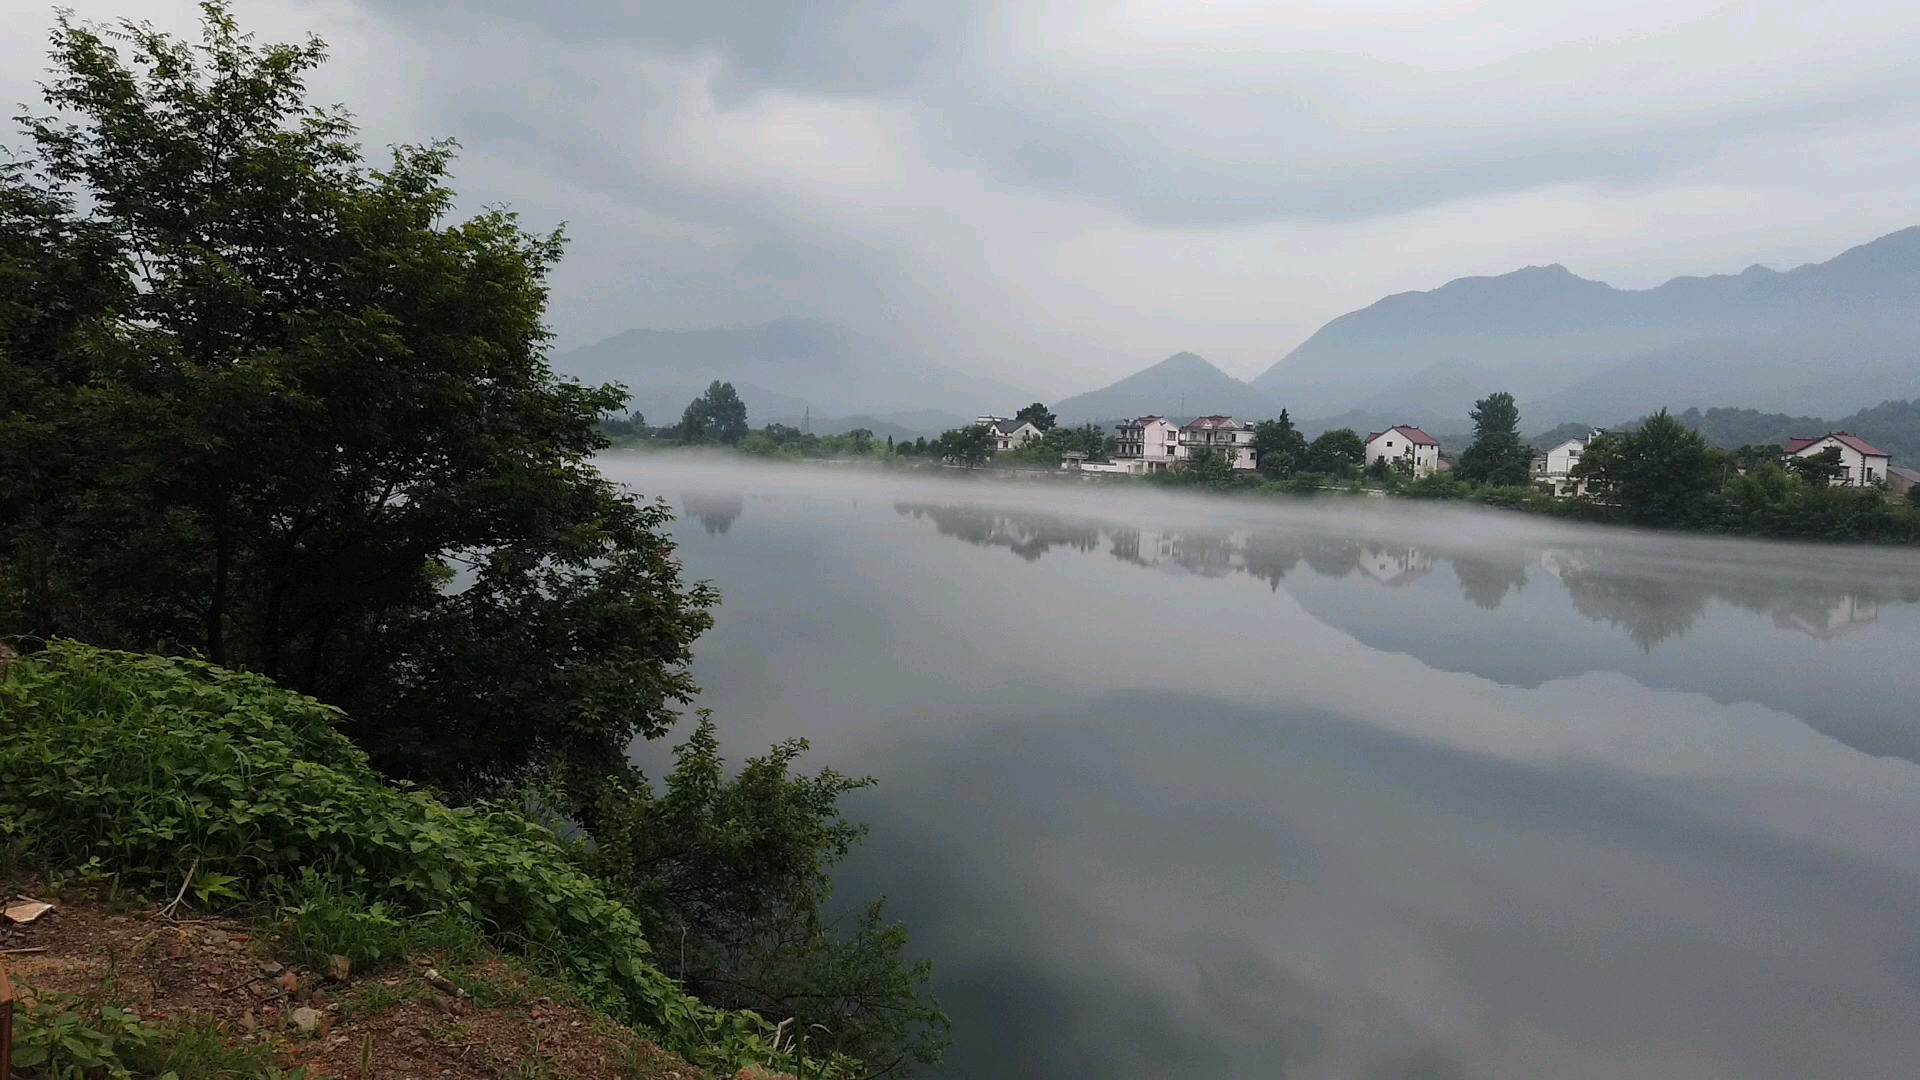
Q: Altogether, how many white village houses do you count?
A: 6